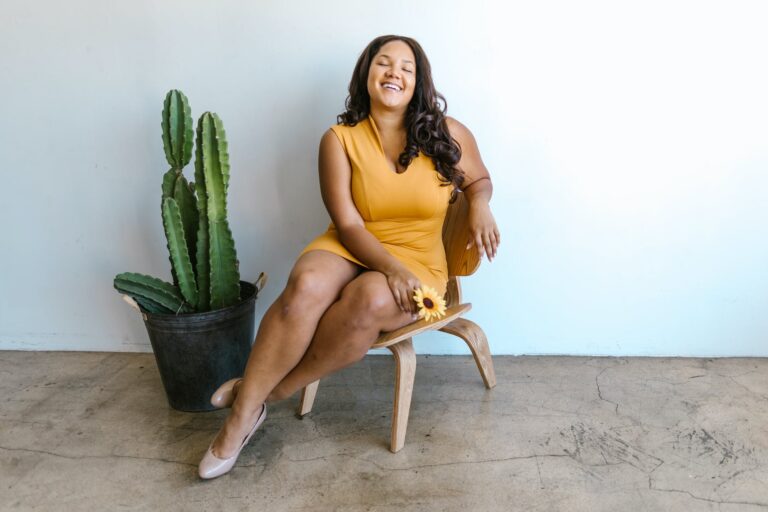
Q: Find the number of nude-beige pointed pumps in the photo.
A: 2